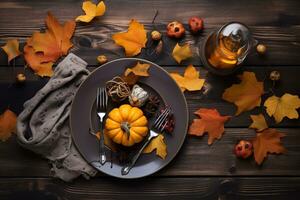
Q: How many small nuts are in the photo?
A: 5